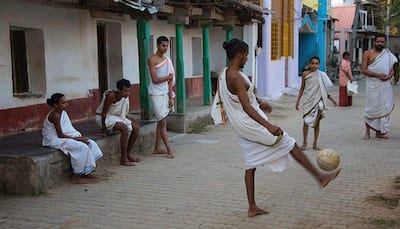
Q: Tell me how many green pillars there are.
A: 4